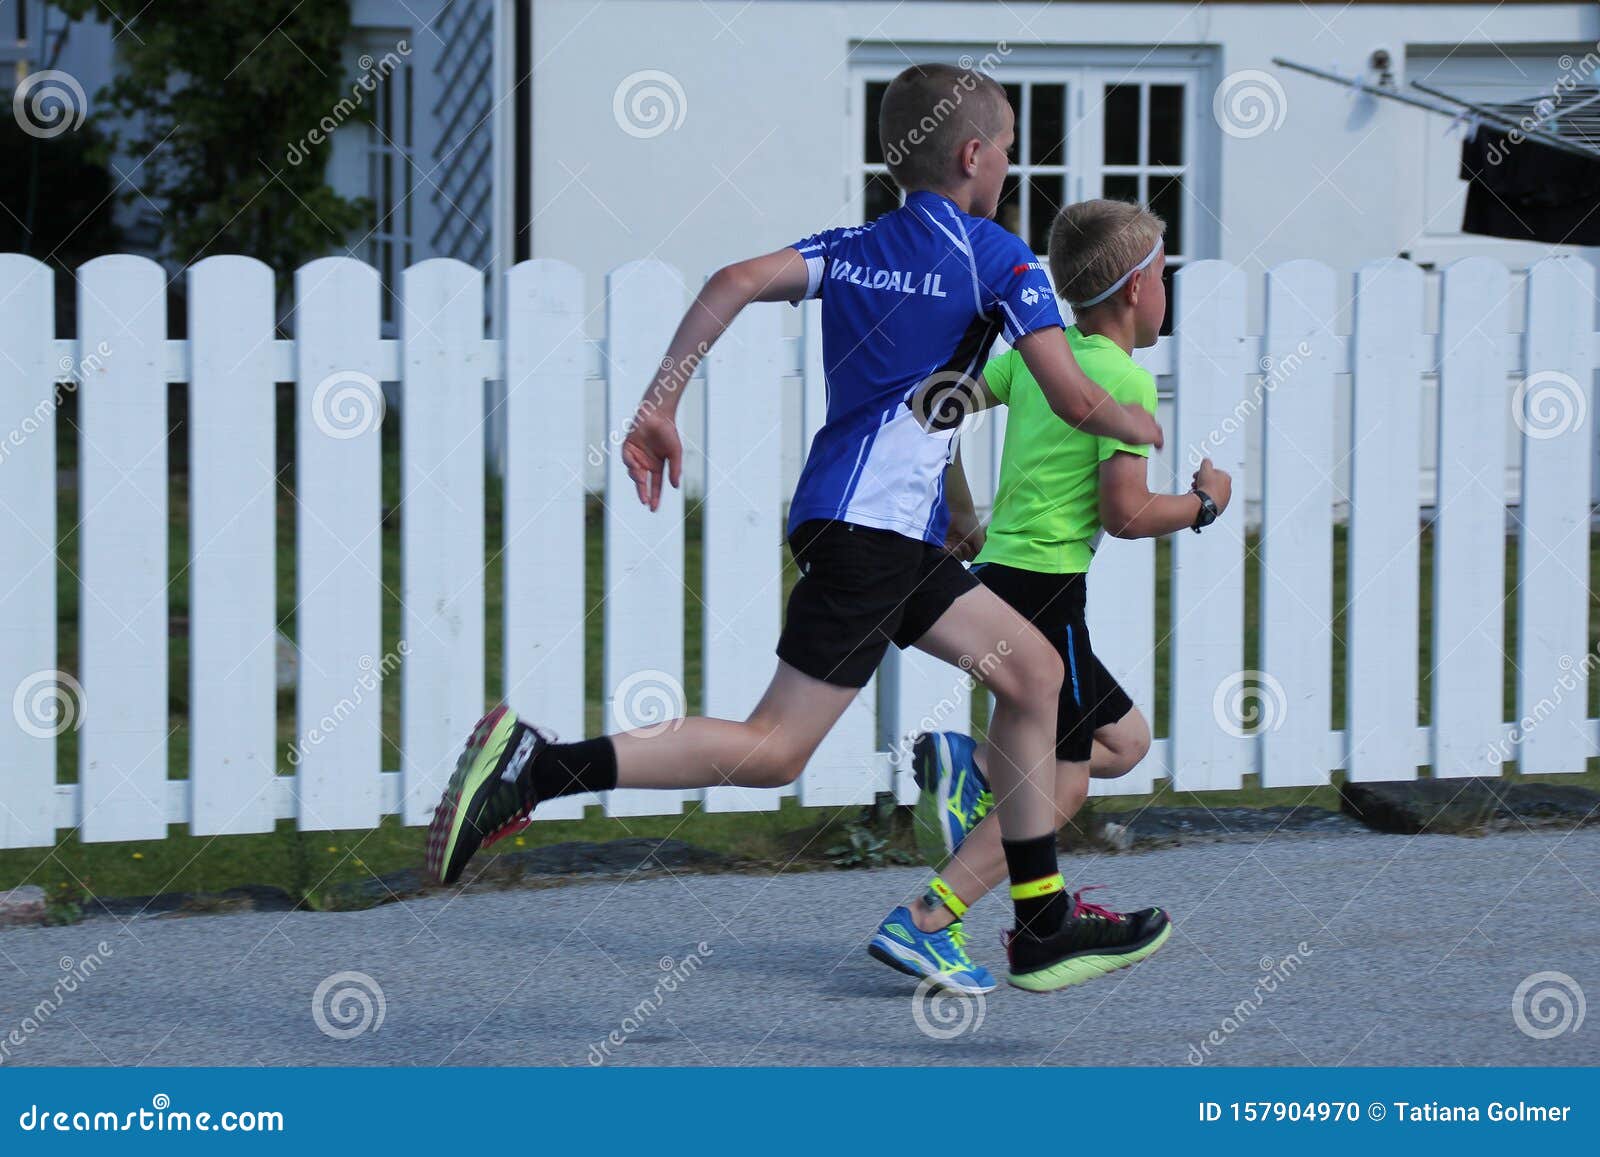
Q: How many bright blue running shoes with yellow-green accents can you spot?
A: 2